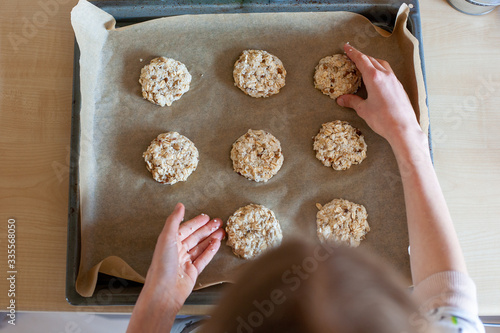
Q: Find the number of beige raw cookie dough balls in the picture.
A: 8